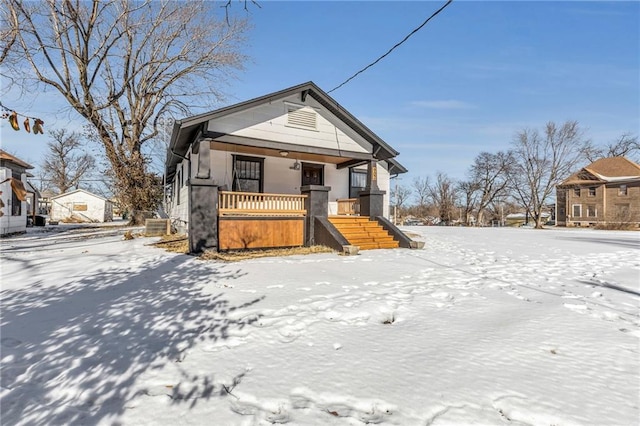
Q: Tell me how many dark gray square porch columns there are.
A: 3